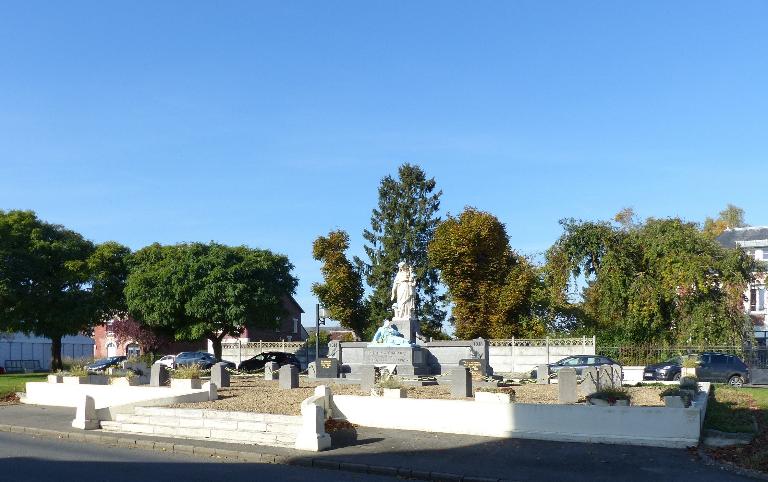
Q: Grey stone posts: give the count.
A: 12